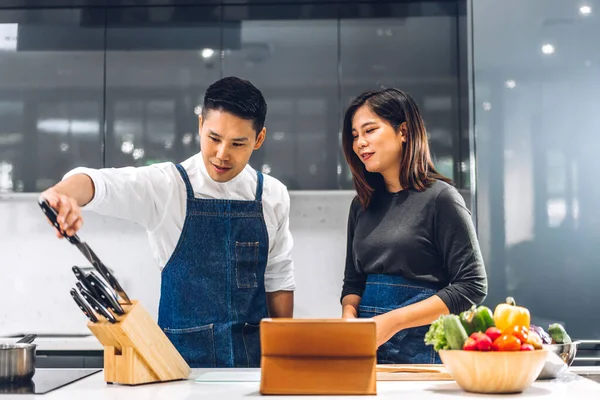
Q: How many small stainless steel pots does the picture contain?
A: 1